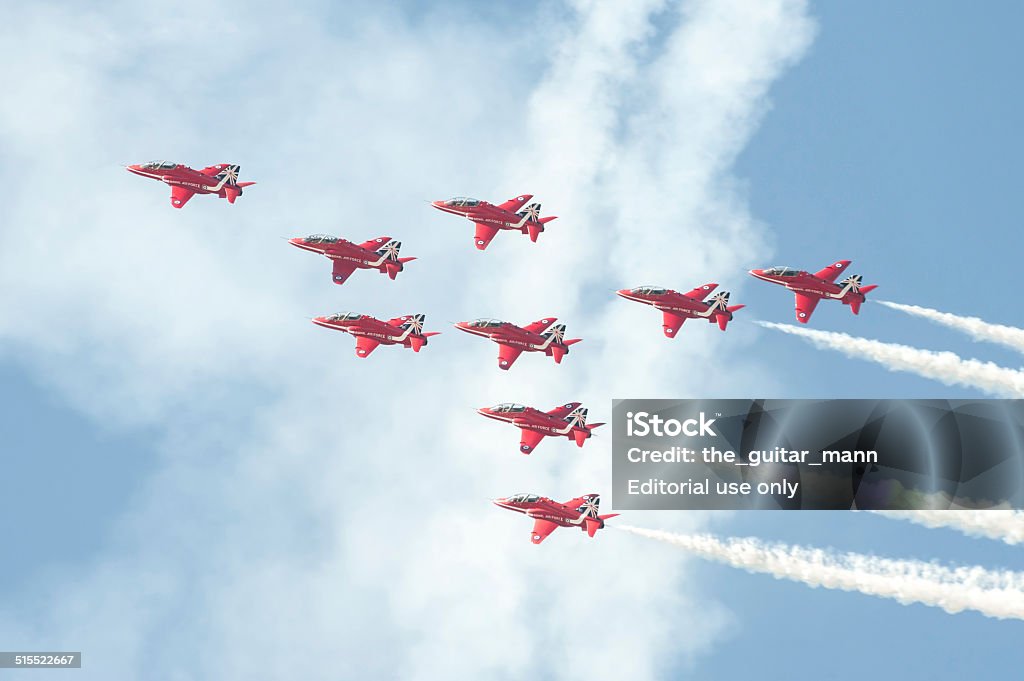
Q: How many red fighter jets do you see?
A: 9